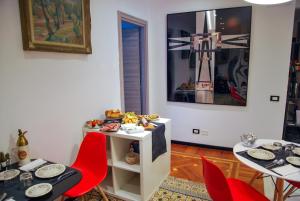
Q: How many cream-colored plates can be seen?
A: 7